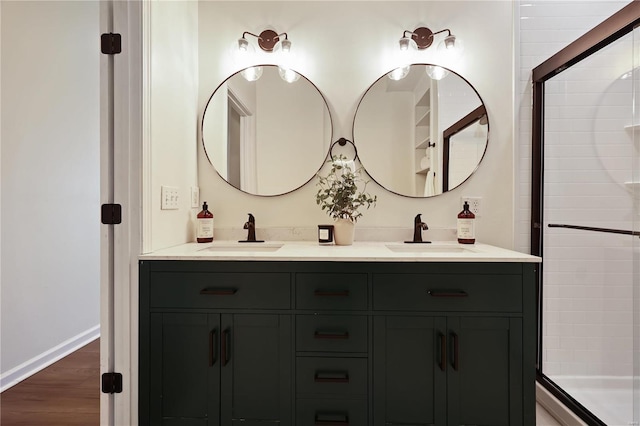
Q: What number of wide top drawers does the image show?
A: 2